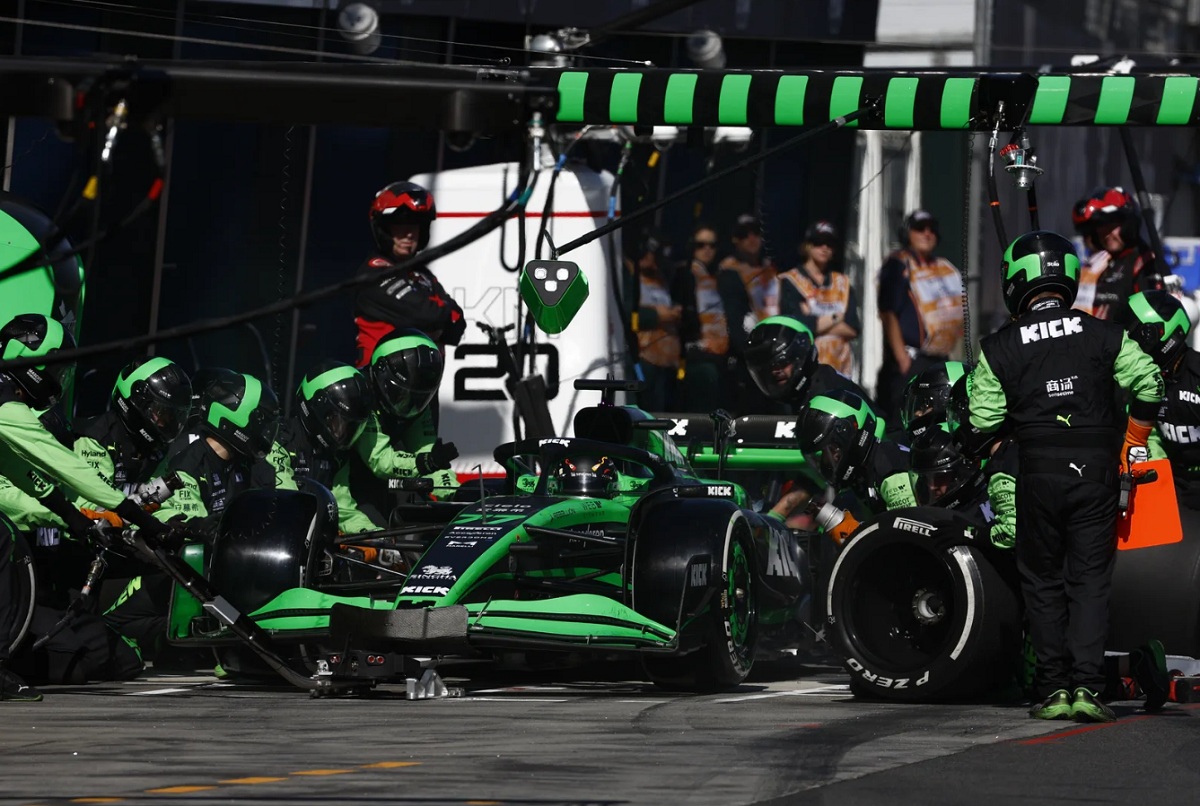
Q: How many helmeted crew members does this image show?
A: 14